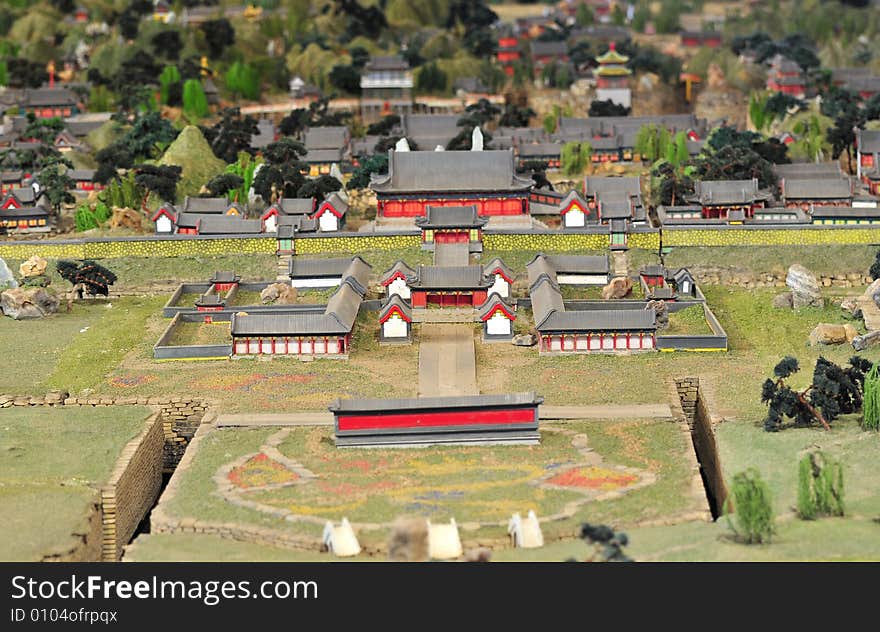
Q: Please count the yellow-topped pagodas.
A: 1